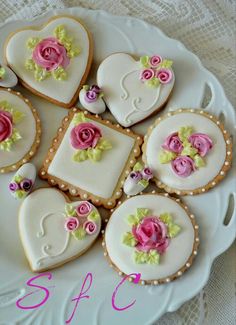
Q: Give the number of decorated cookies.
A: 7